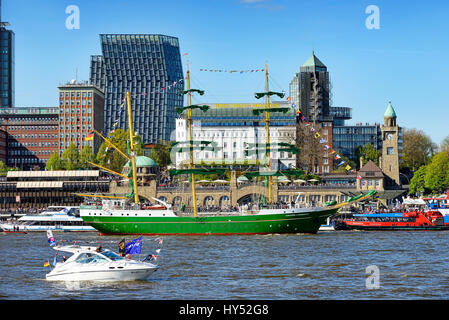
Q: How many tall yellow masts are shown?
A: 3